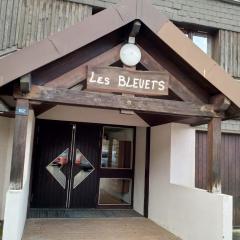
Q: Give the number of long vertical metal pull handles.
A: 2